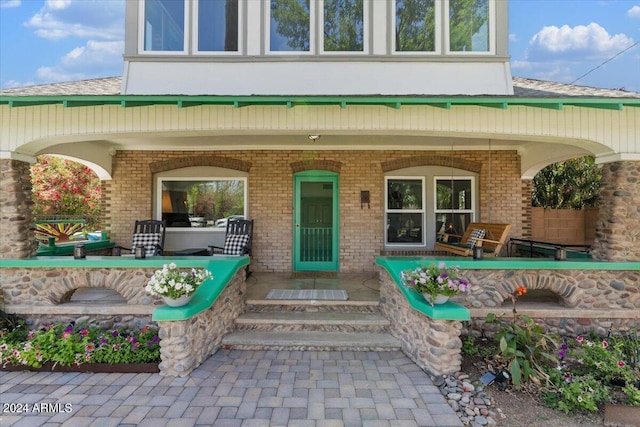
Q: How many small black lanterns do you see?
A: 4